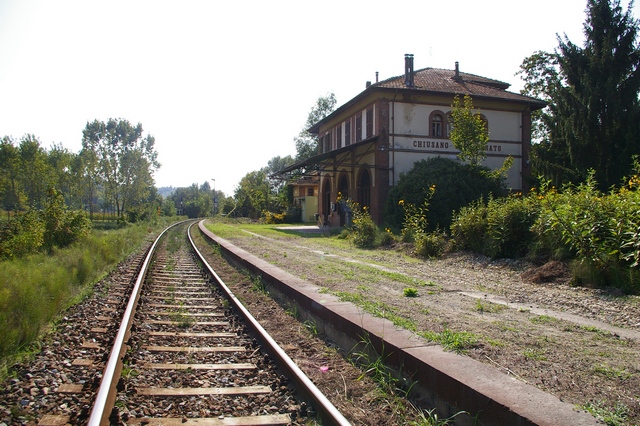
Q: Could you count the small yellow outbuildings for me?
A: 1